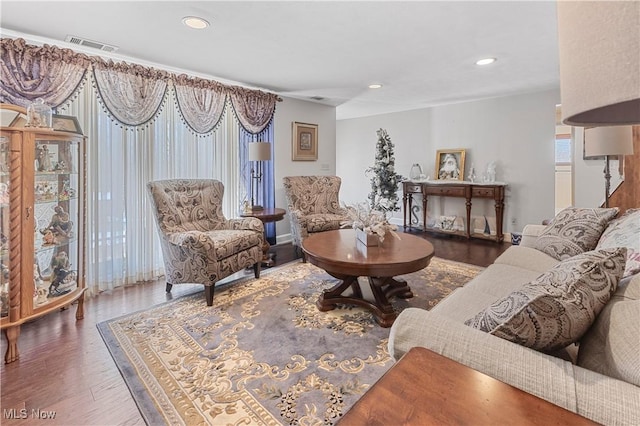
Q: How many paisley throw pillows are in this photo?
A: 2